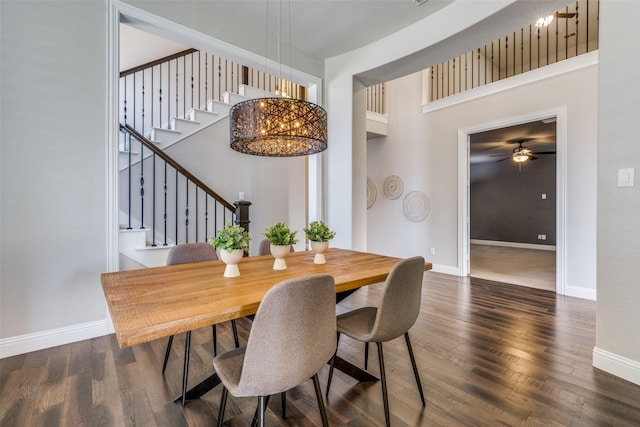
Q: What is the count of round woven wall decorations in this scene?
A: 3